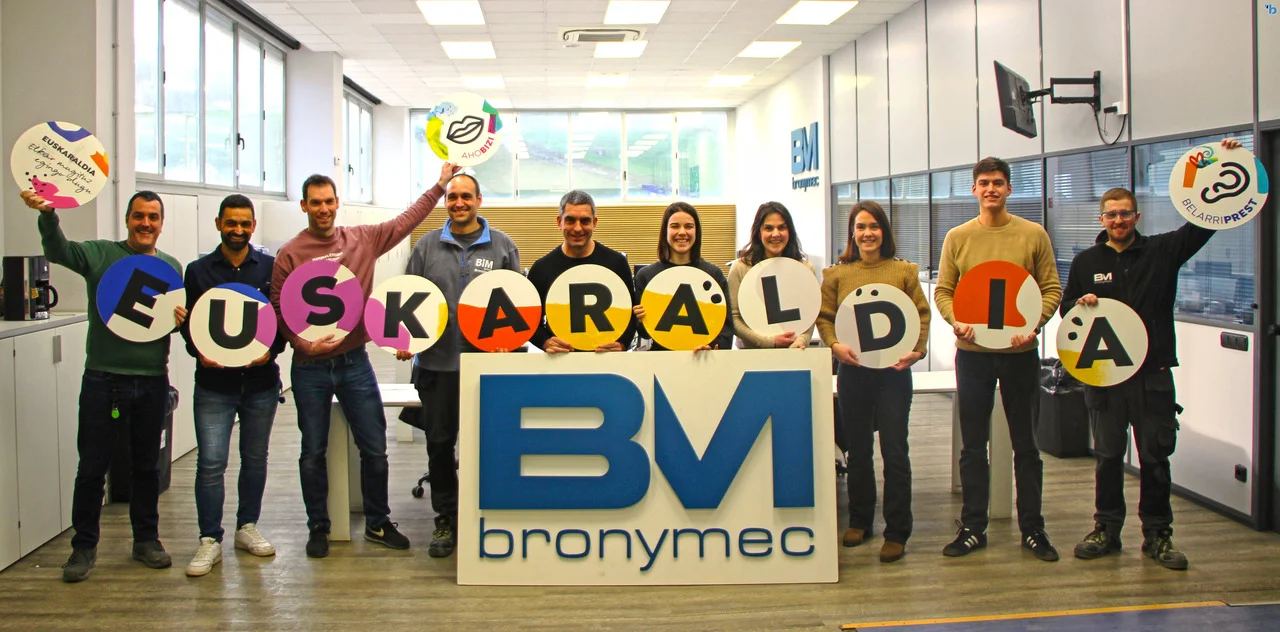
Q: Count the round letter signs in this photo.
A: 11